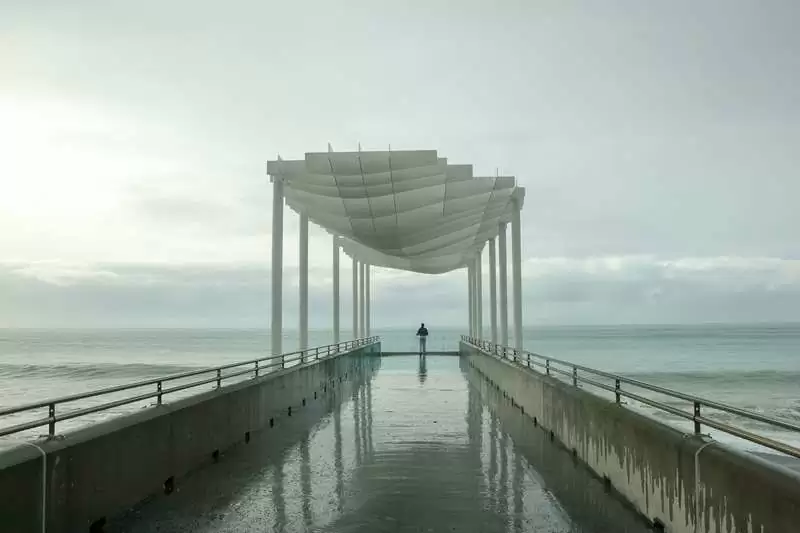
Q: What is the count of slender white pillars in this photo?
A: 12